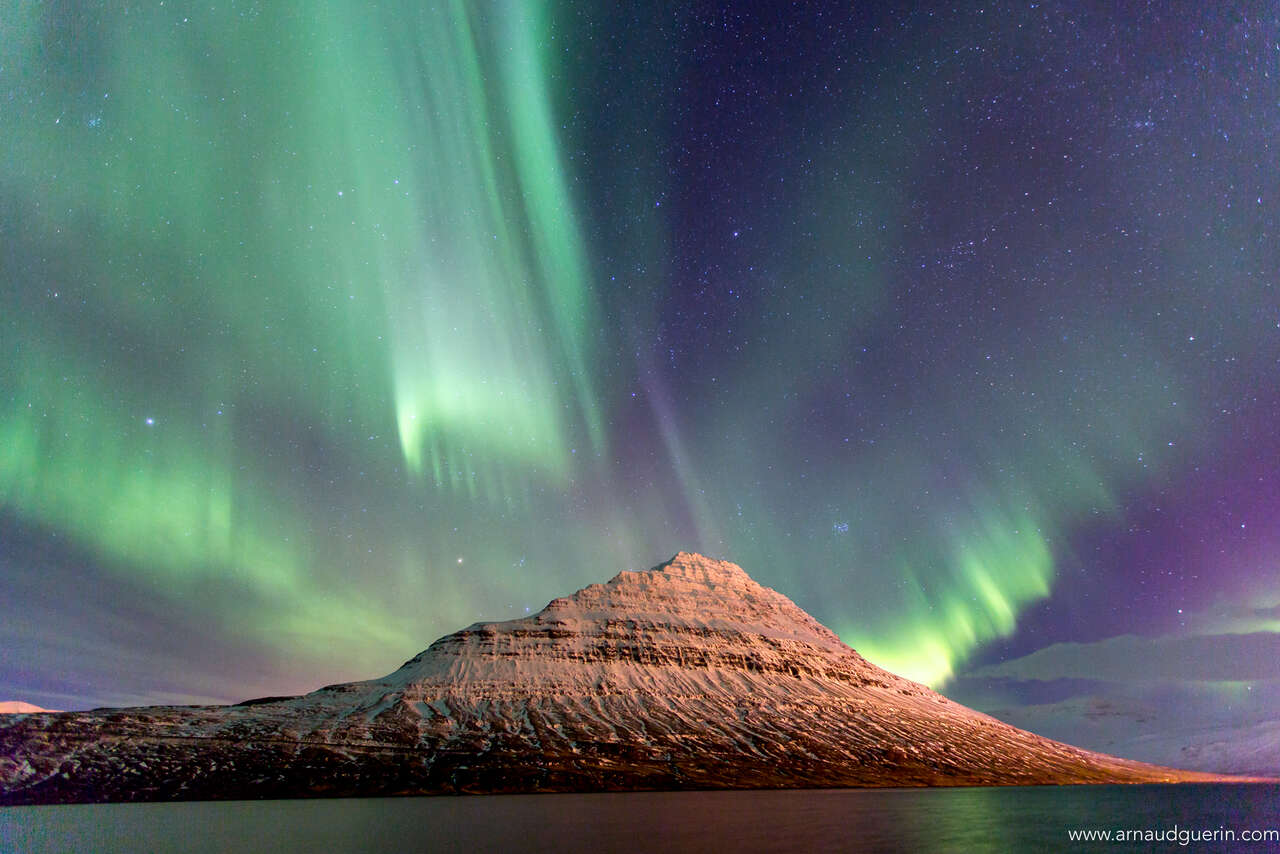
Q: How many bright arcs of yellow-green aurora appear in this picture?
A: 3